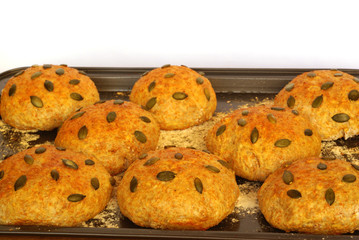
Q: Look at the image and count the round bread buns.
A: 8